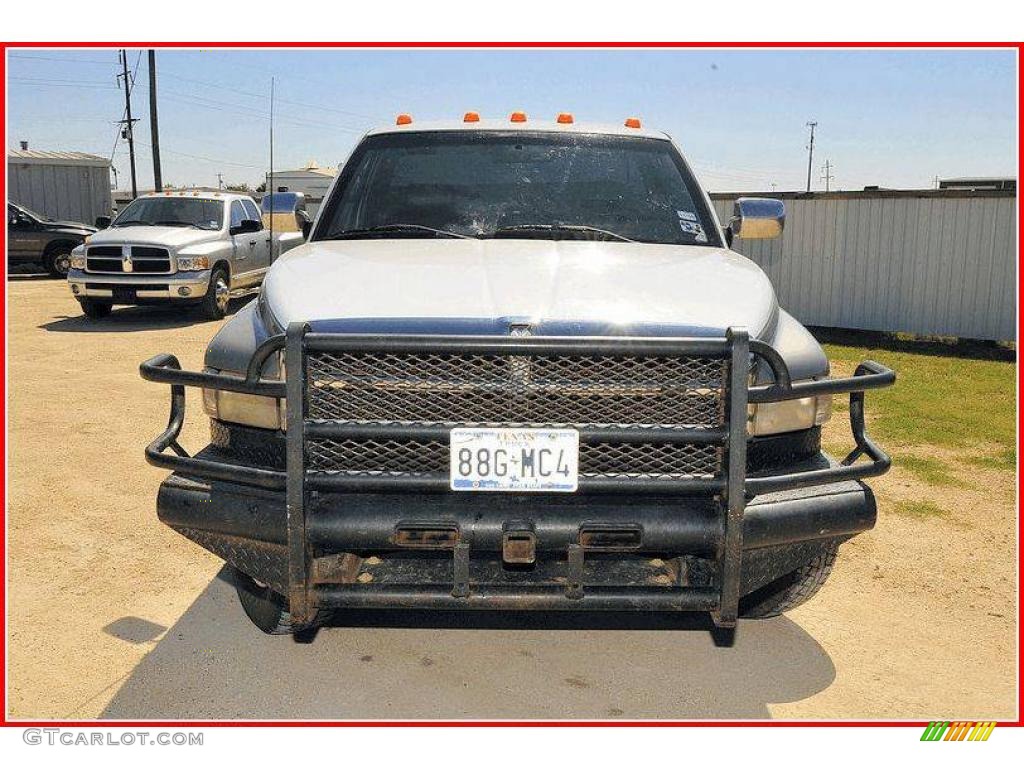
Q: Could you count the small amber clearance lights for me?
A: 5